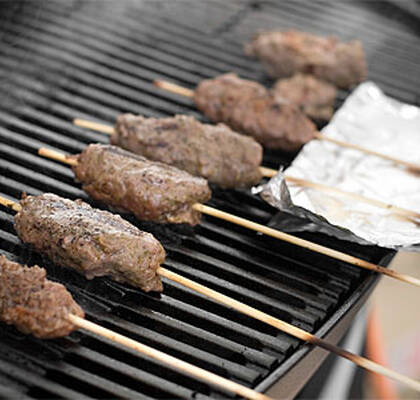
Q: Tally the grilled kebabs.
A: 7